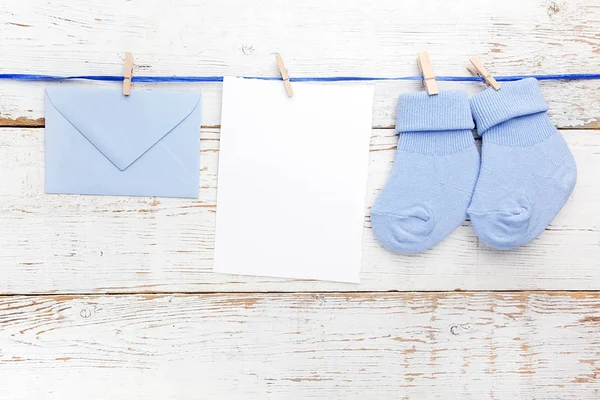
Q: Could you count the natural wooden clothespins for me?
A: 4